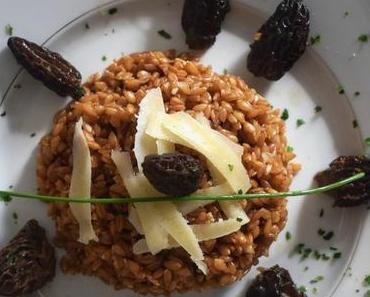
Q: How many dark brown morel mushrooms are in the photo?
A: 7